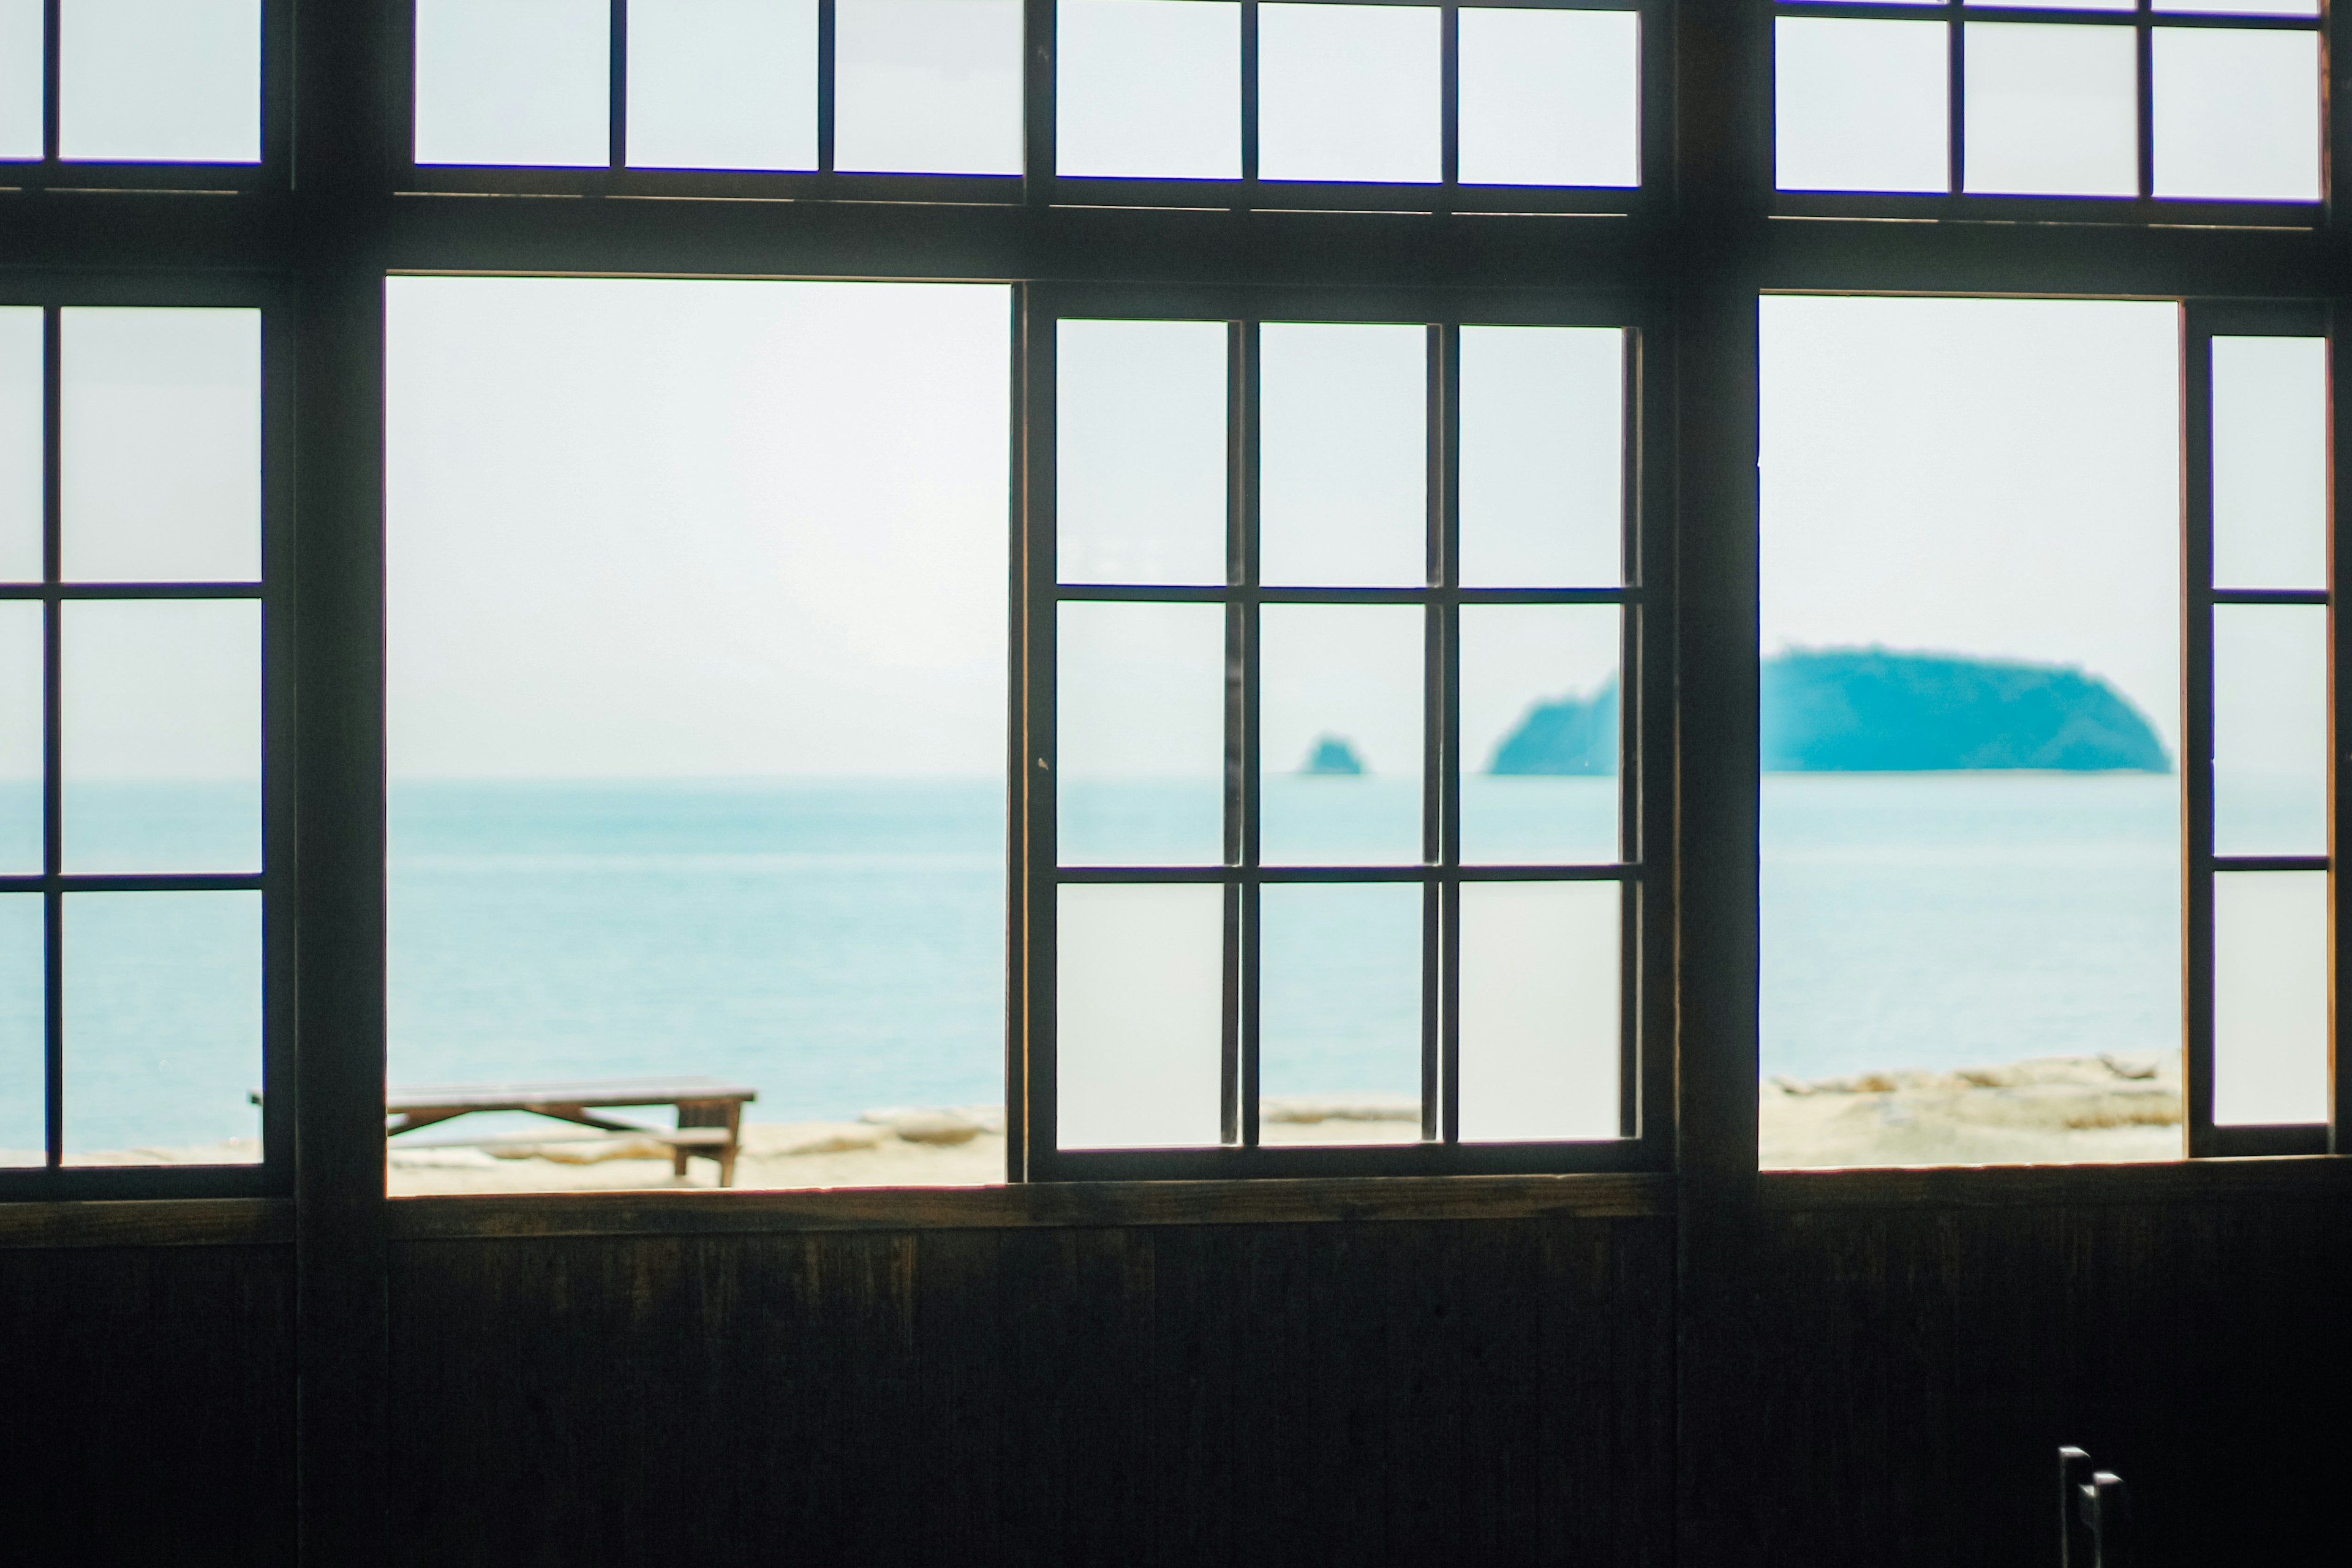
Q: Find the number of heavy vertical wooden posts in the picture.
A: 2